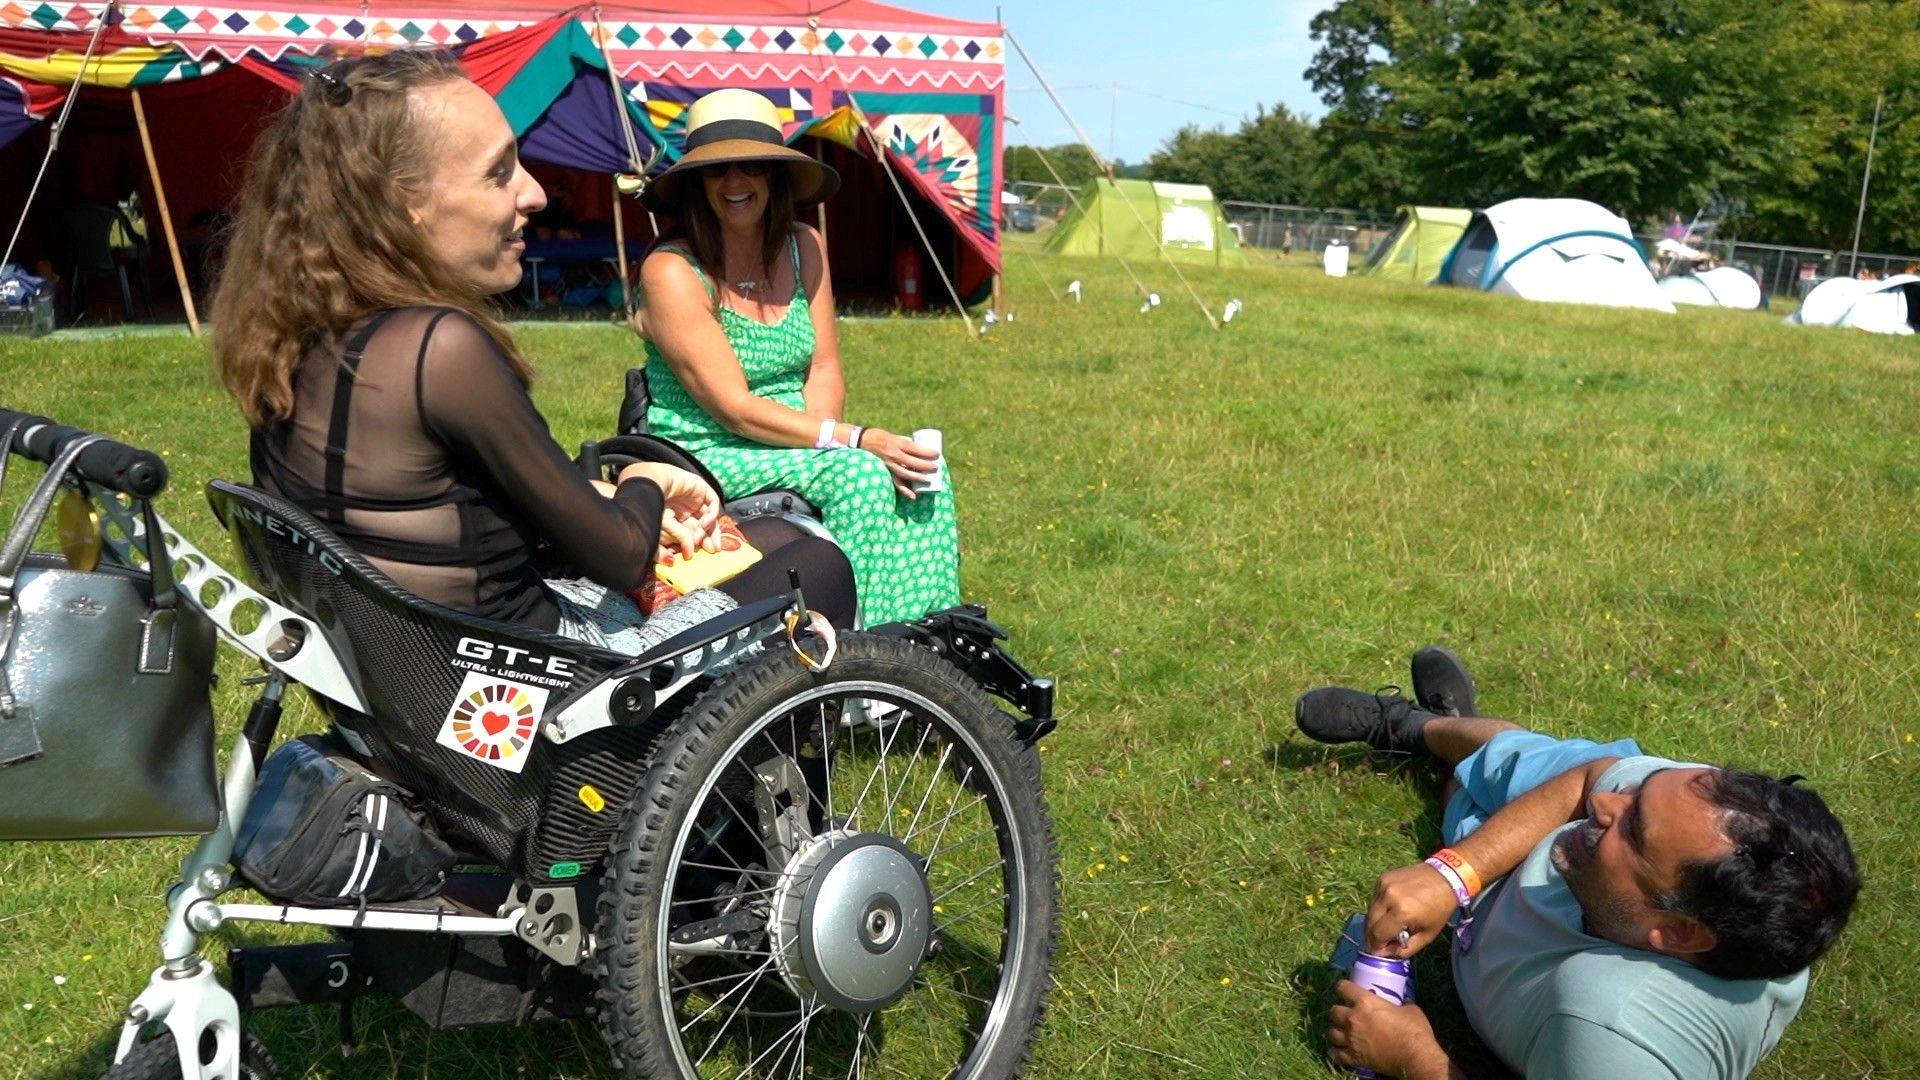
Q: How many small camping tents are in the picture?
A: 5